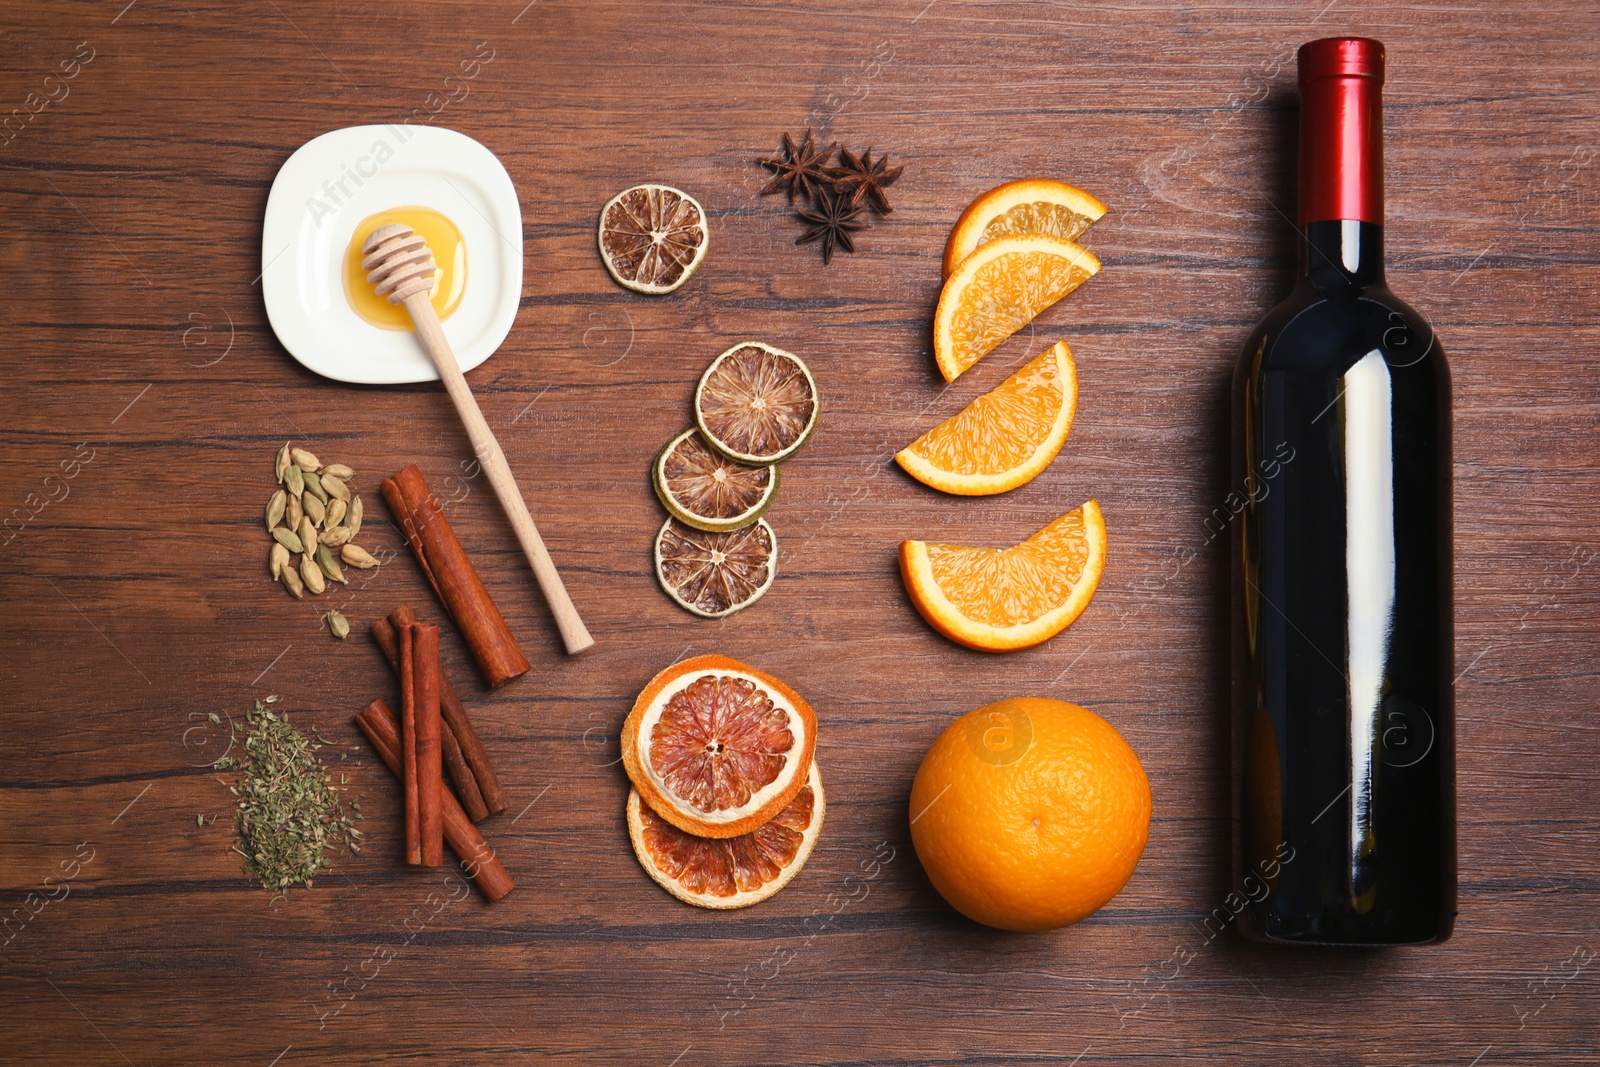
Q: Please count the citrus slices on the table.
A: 10